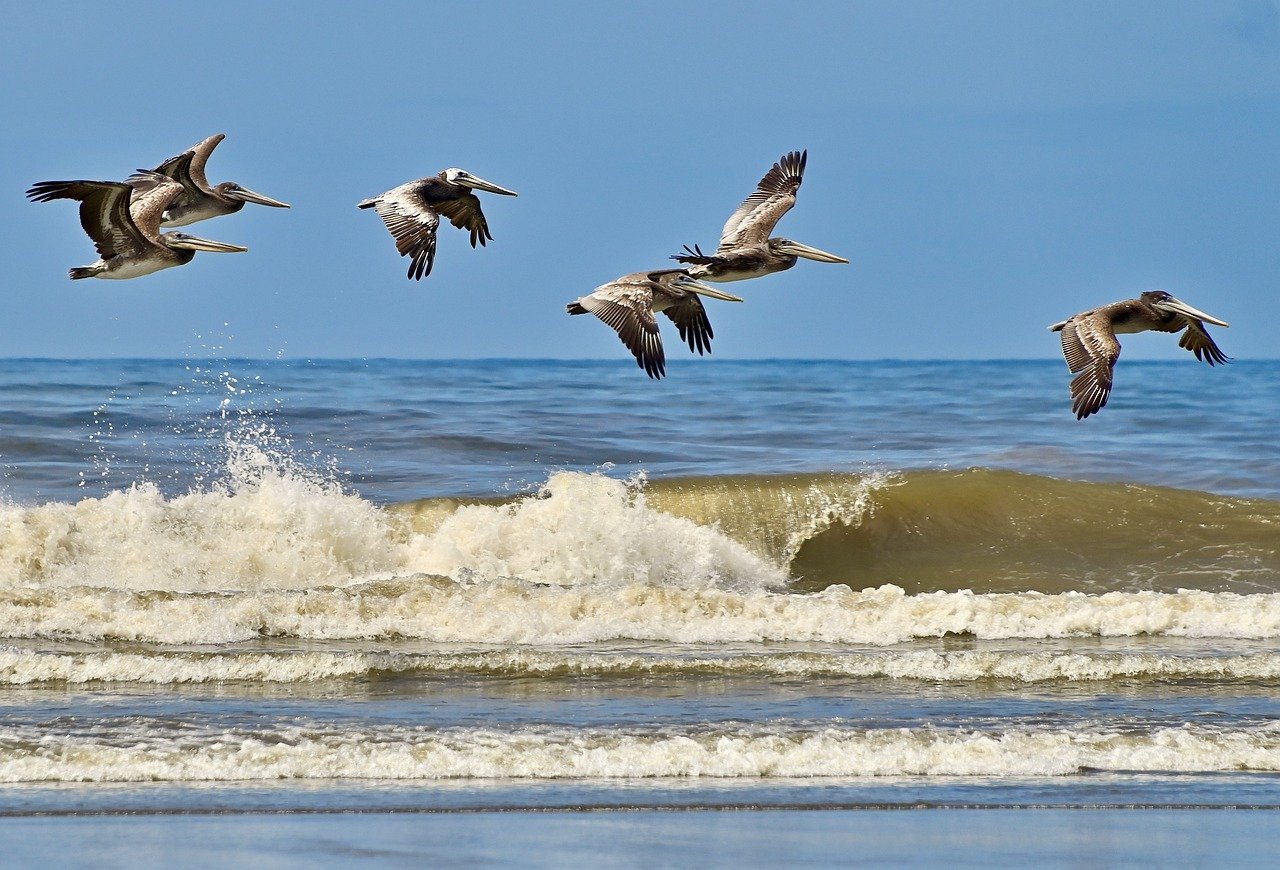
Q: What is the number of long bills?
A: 6